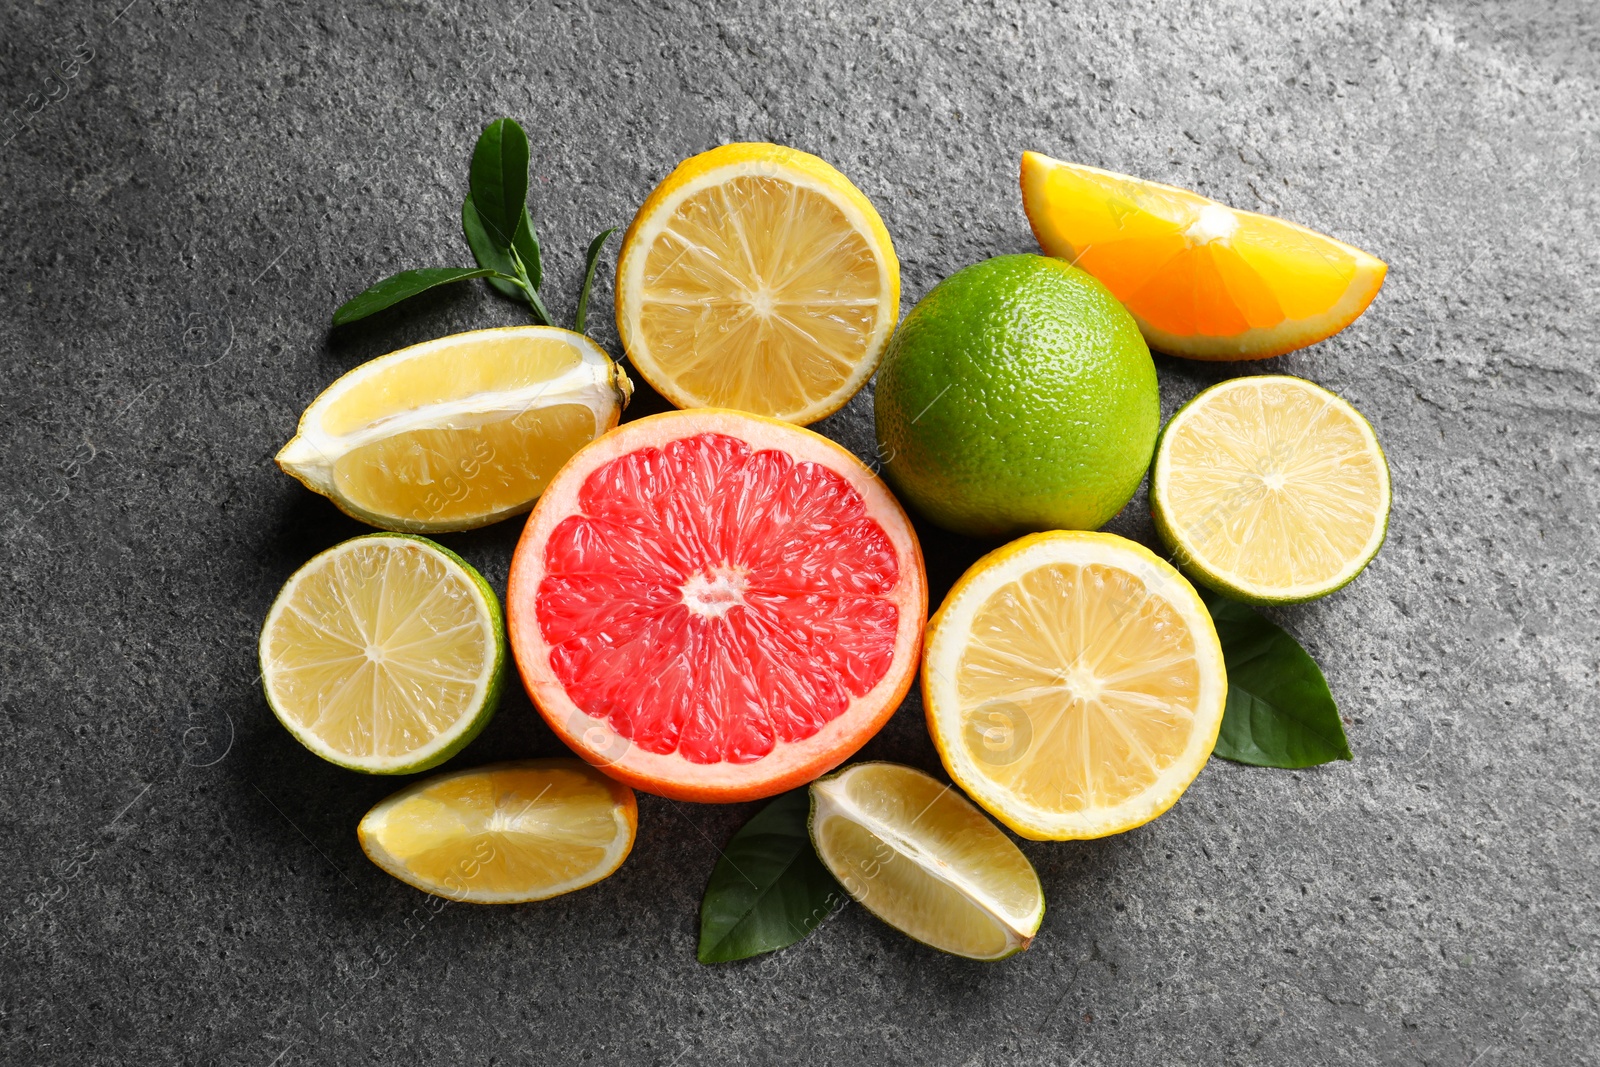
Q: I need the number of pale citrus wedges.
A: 3